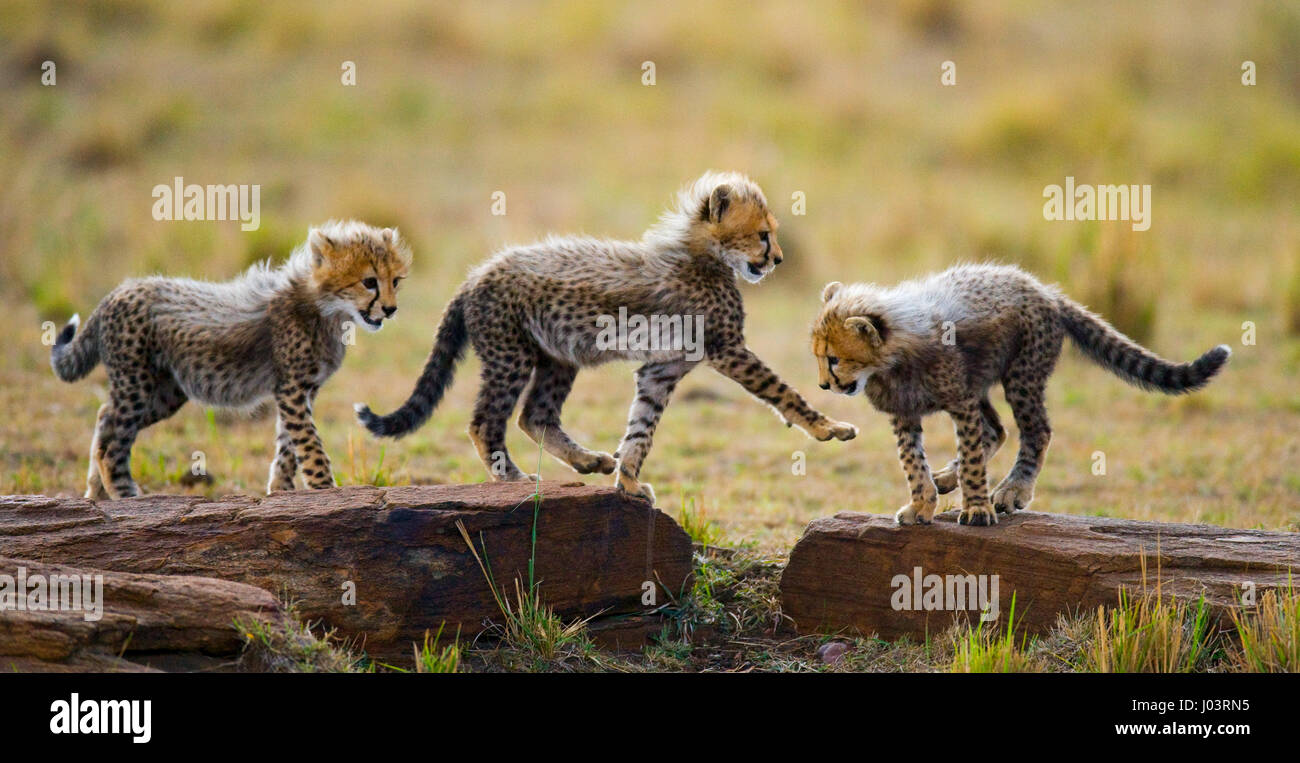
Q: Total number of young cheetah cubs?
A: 3